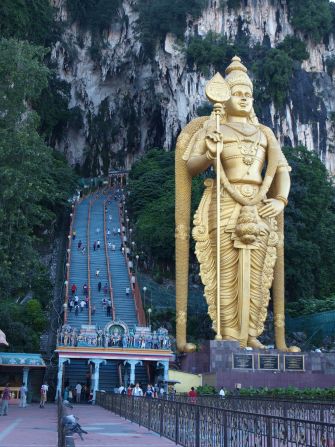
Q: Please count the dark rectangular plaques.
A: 3